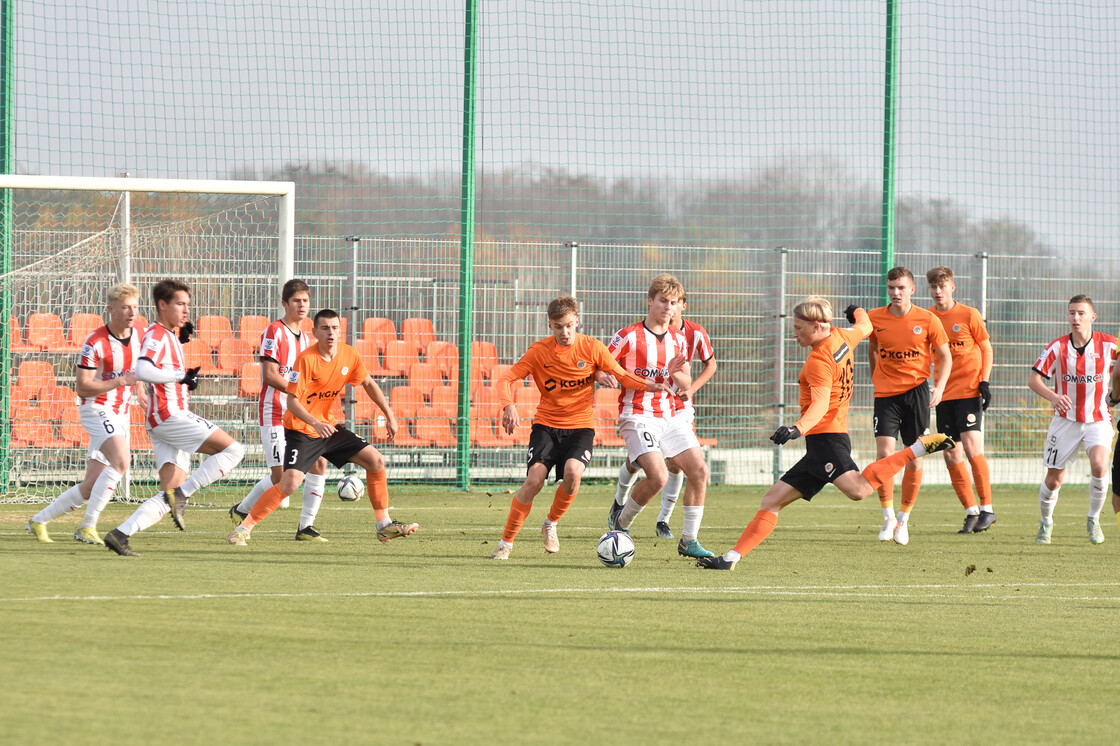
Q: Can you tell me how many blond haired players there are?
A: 3